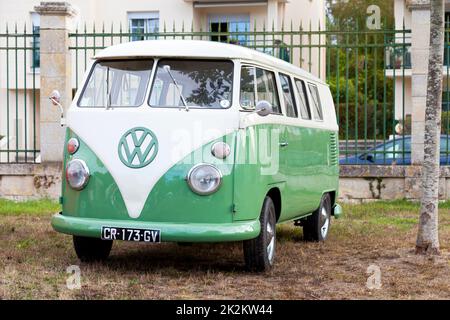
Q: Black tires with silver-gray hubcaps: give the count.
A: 2